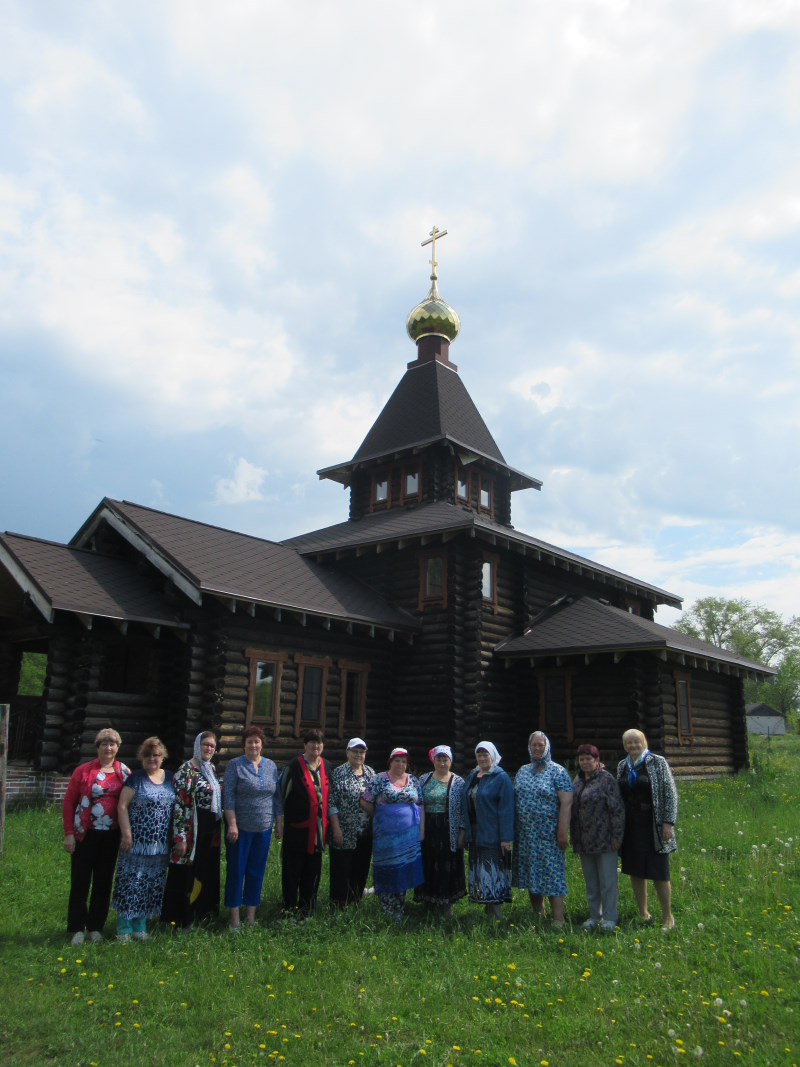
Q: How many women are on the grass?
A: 12